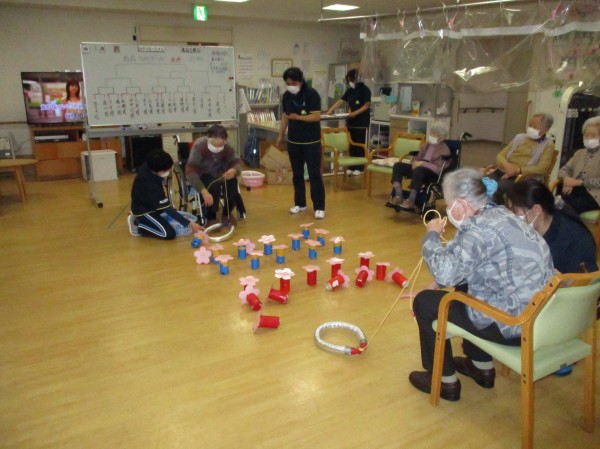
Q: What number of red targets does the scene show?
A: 12